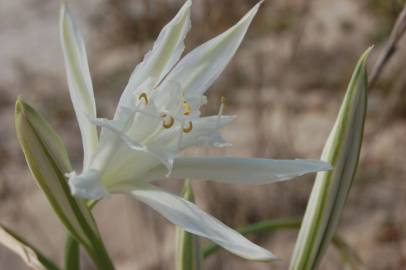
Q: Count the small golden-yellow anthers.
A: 5